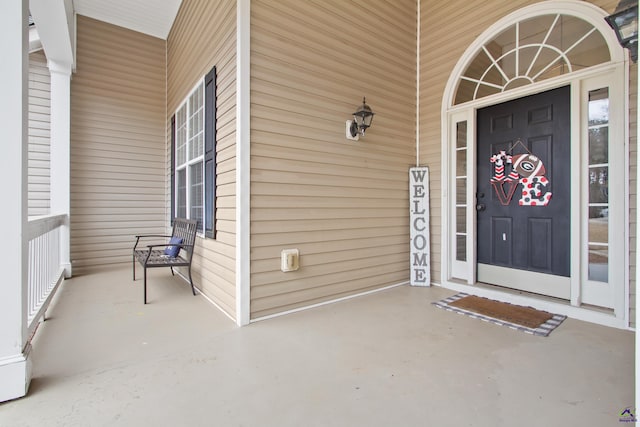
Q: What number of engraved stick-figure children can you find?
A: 0